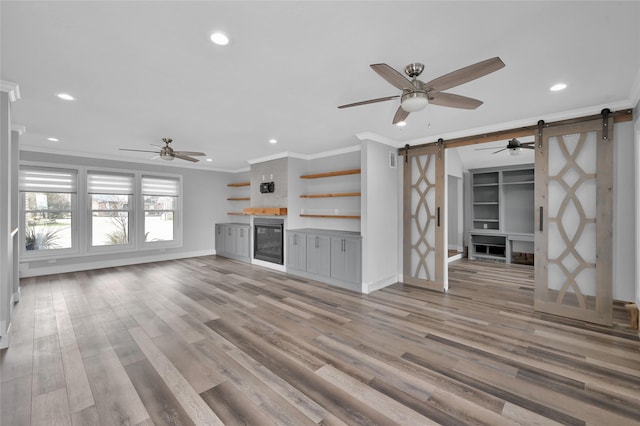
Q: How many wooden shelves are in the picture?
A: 6